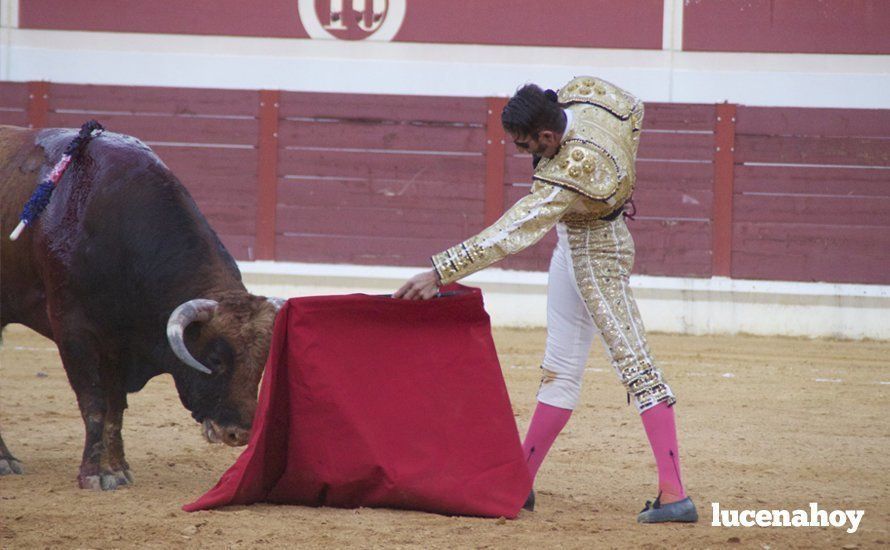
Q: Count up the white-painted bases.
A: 1